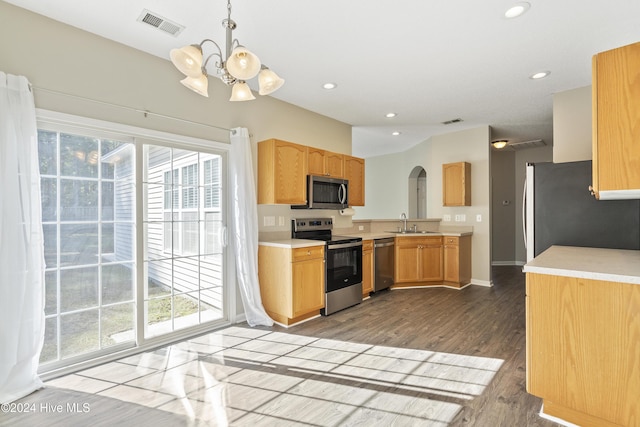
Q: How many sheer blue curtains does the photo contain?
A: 0